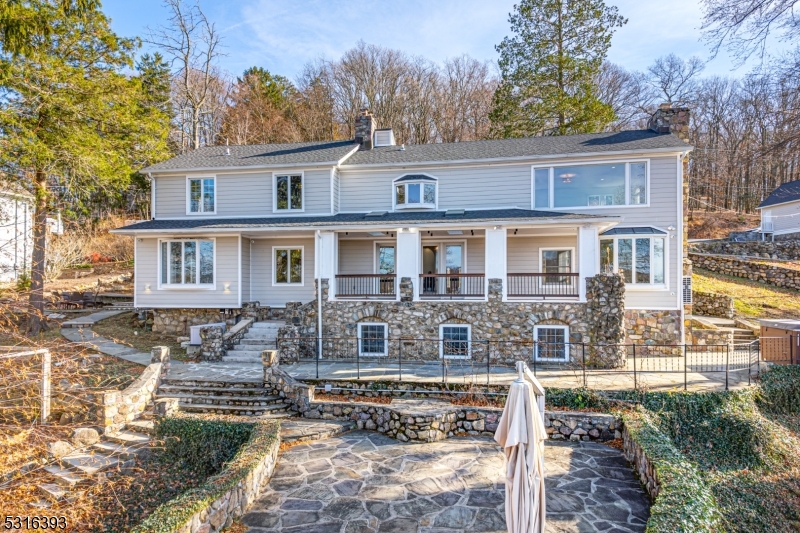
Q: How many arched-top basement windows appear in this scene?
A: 3